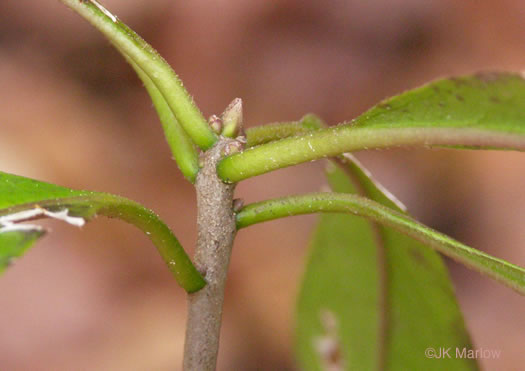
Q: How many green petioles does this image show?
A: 6